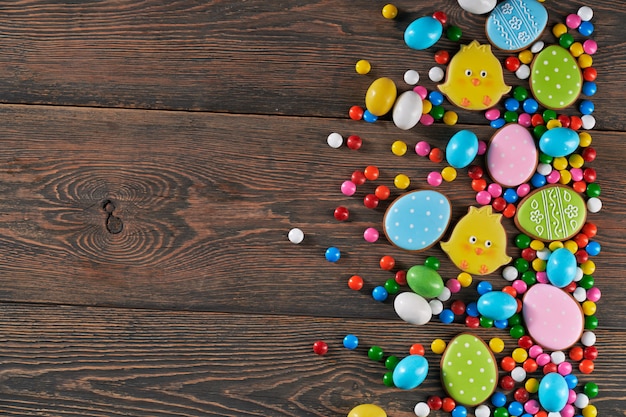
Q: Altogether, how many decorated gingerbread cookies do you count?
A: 9